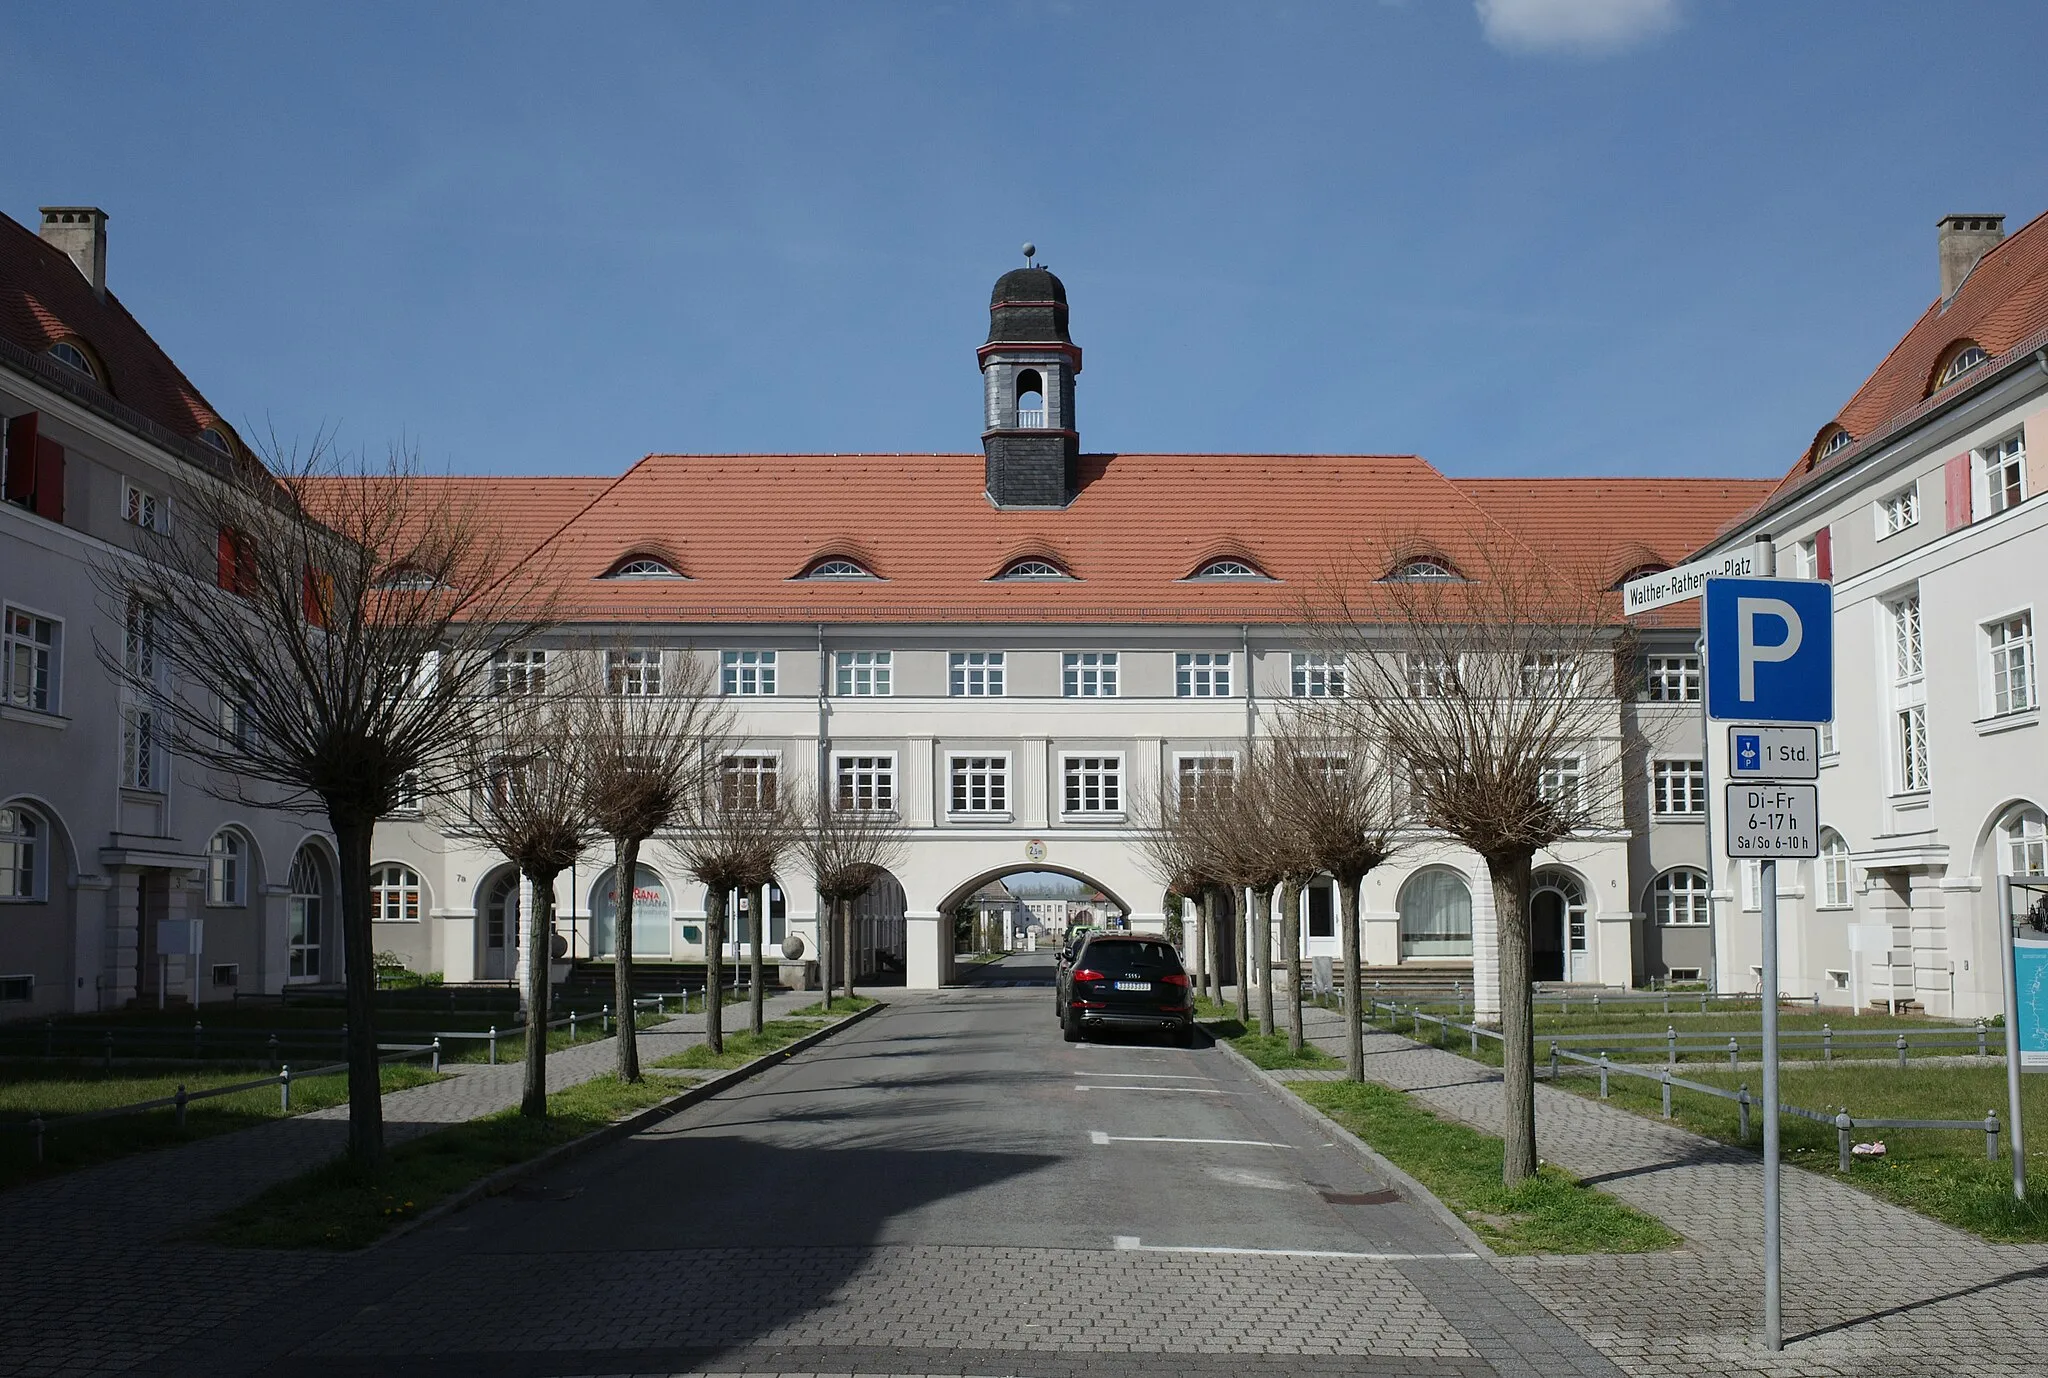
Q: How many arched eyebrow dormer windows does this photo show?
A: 11